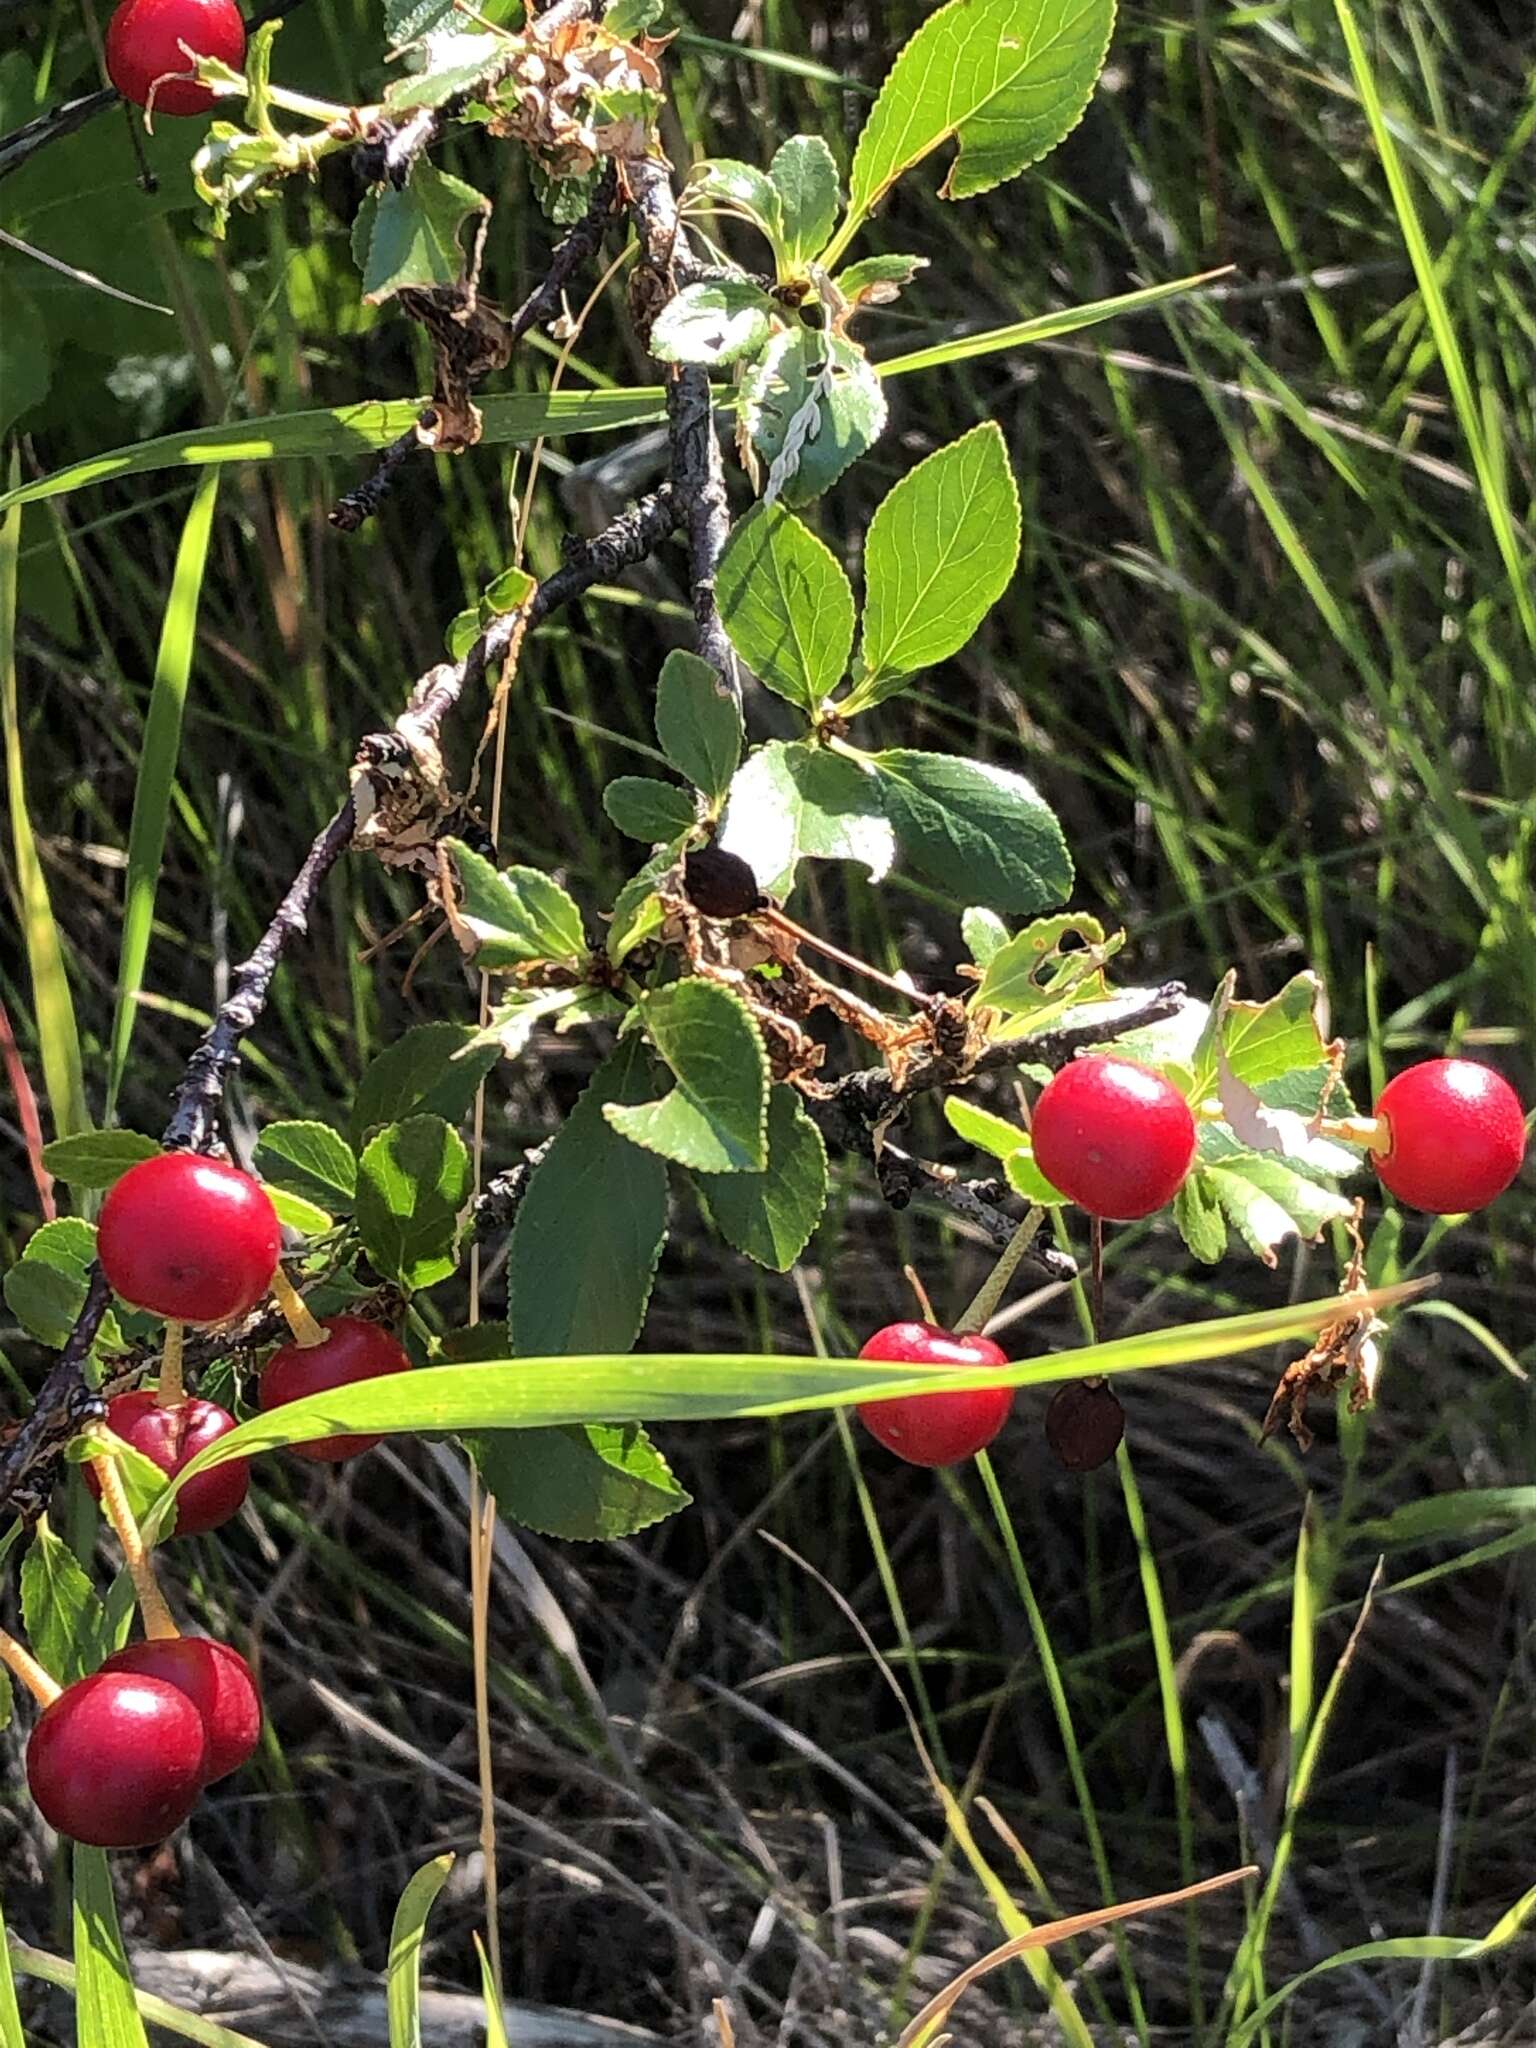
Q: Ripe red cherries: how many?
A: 9